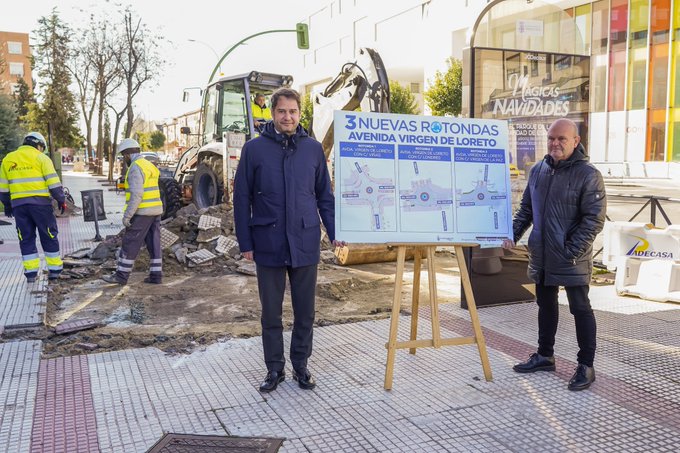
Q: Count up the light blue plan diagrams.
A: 3